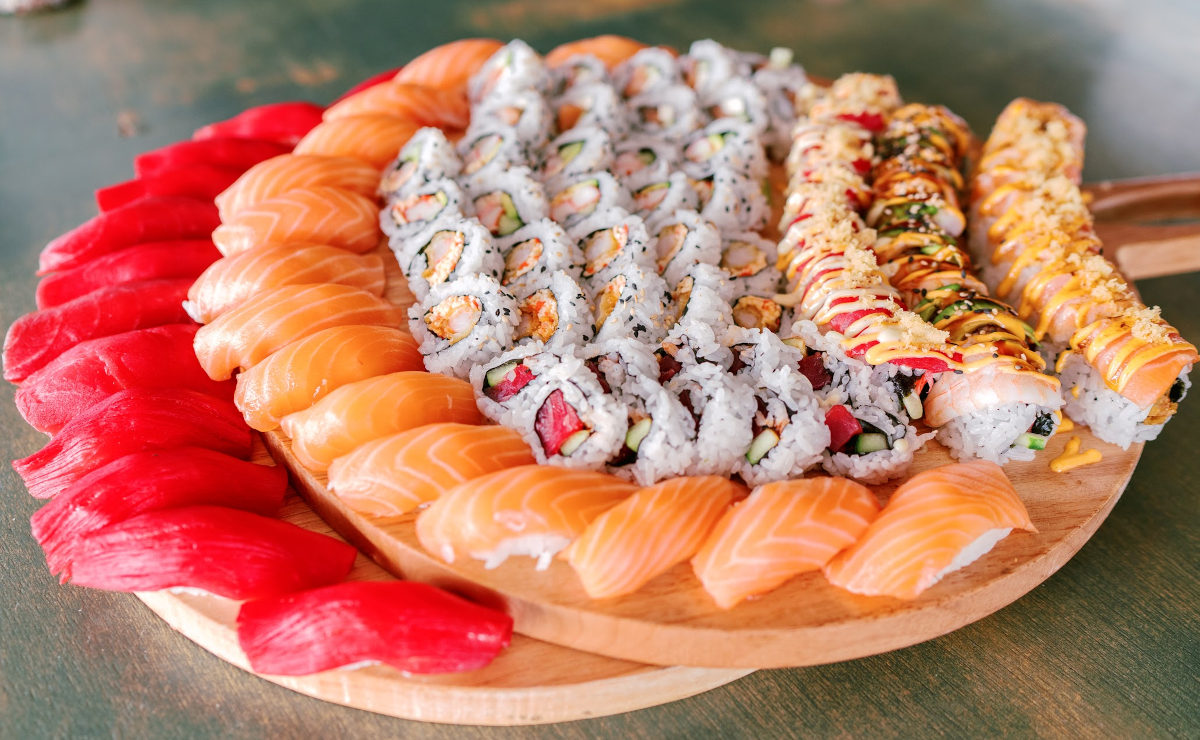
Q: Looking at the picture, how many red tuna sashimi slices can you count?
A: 12